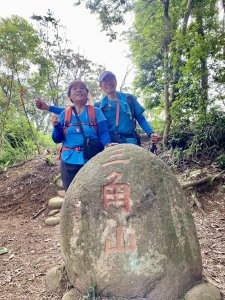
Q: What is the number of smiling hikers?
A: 2